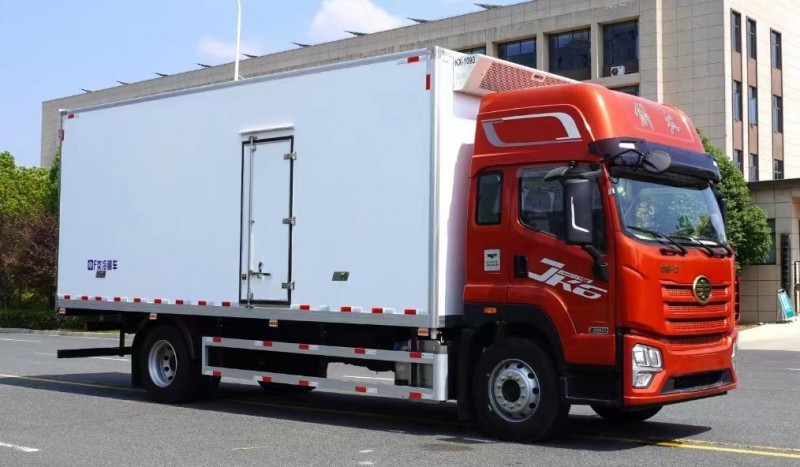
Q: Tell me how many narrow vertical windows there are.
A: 9